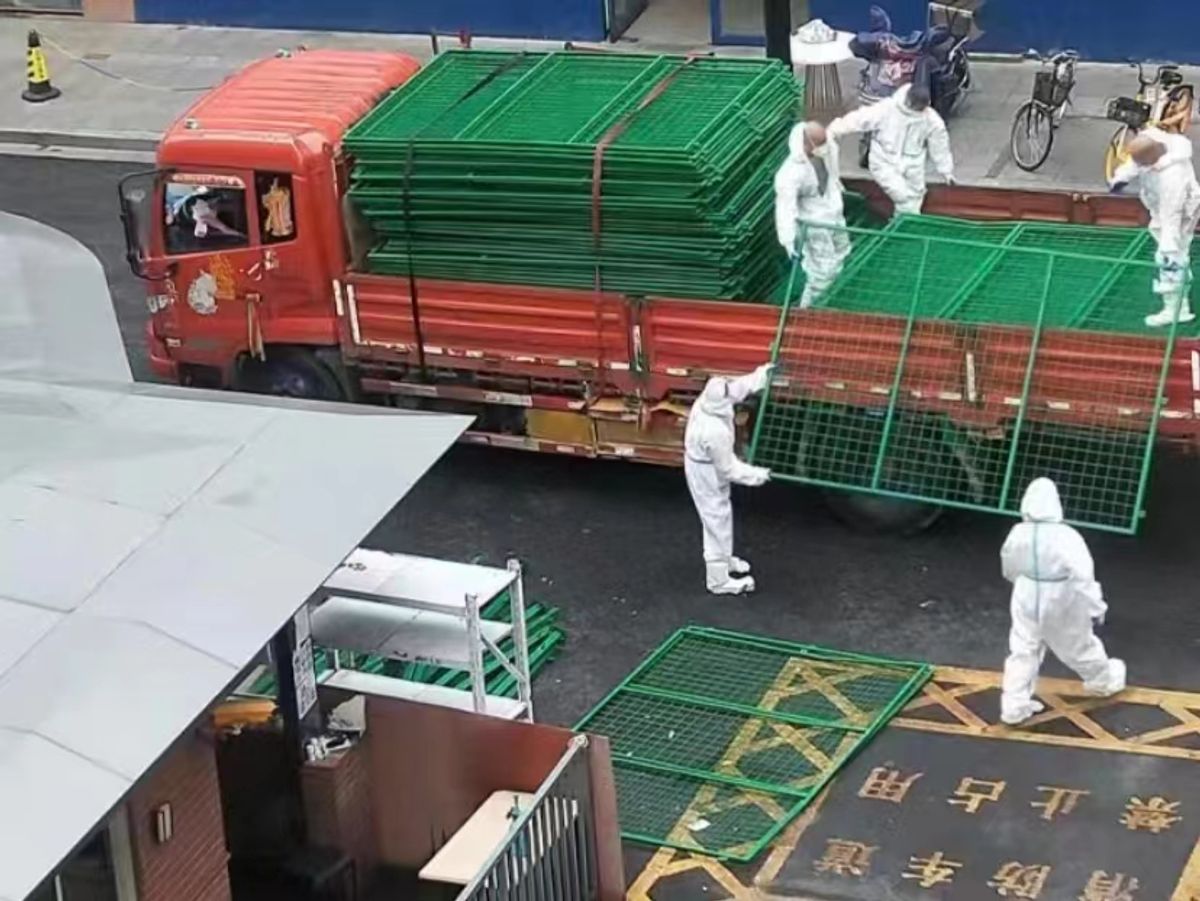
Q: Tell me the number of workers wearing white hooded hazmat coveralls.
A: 5